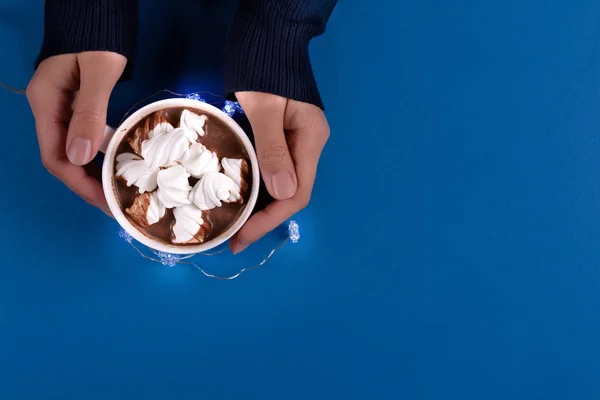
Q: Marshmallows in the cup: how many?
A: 10